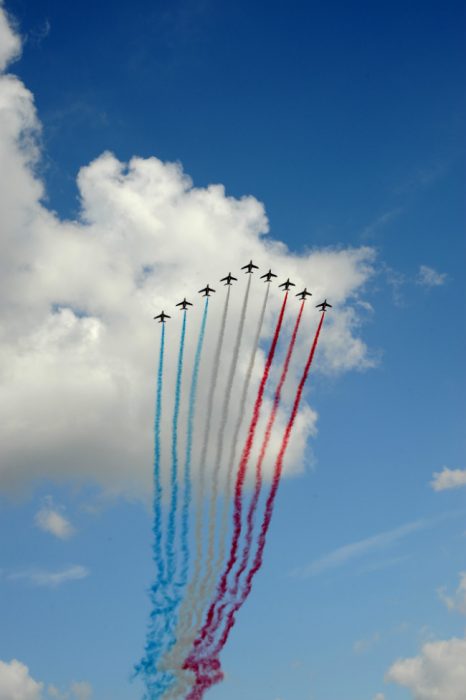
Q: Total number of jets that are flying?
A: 9